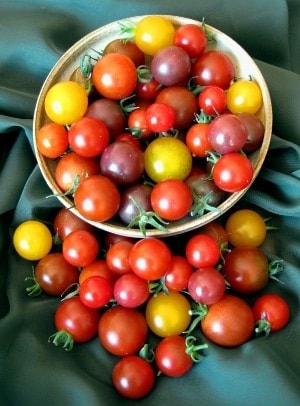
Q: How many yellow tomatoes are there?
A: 7